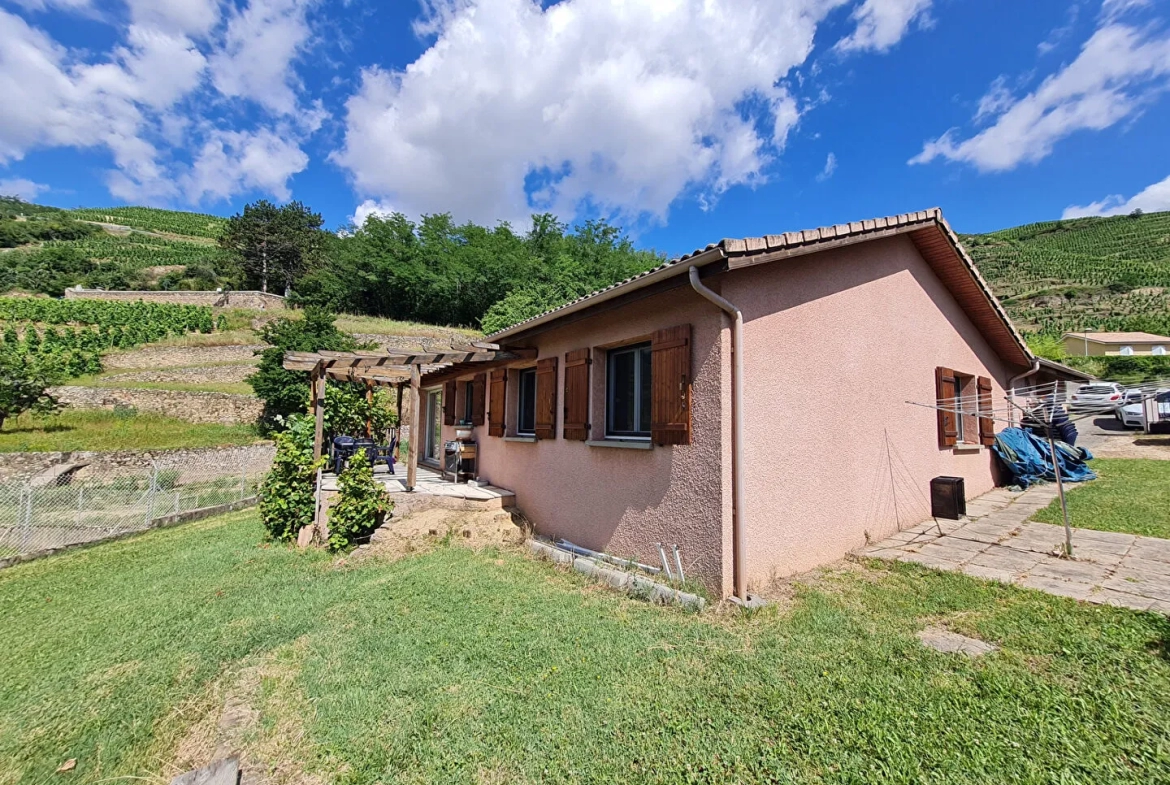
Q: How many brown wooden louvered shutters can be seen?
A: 8